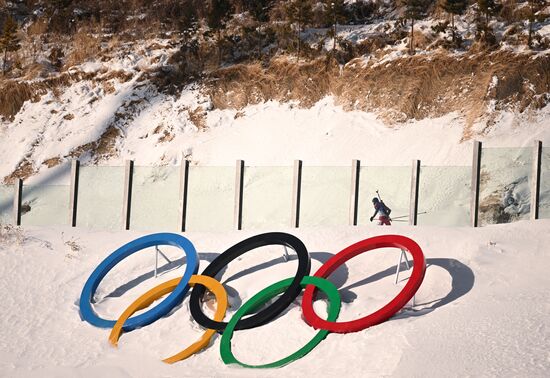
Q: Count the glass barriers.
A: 11